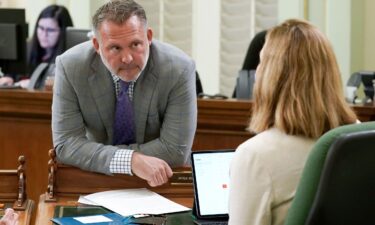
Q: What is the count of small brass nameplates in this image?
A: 1